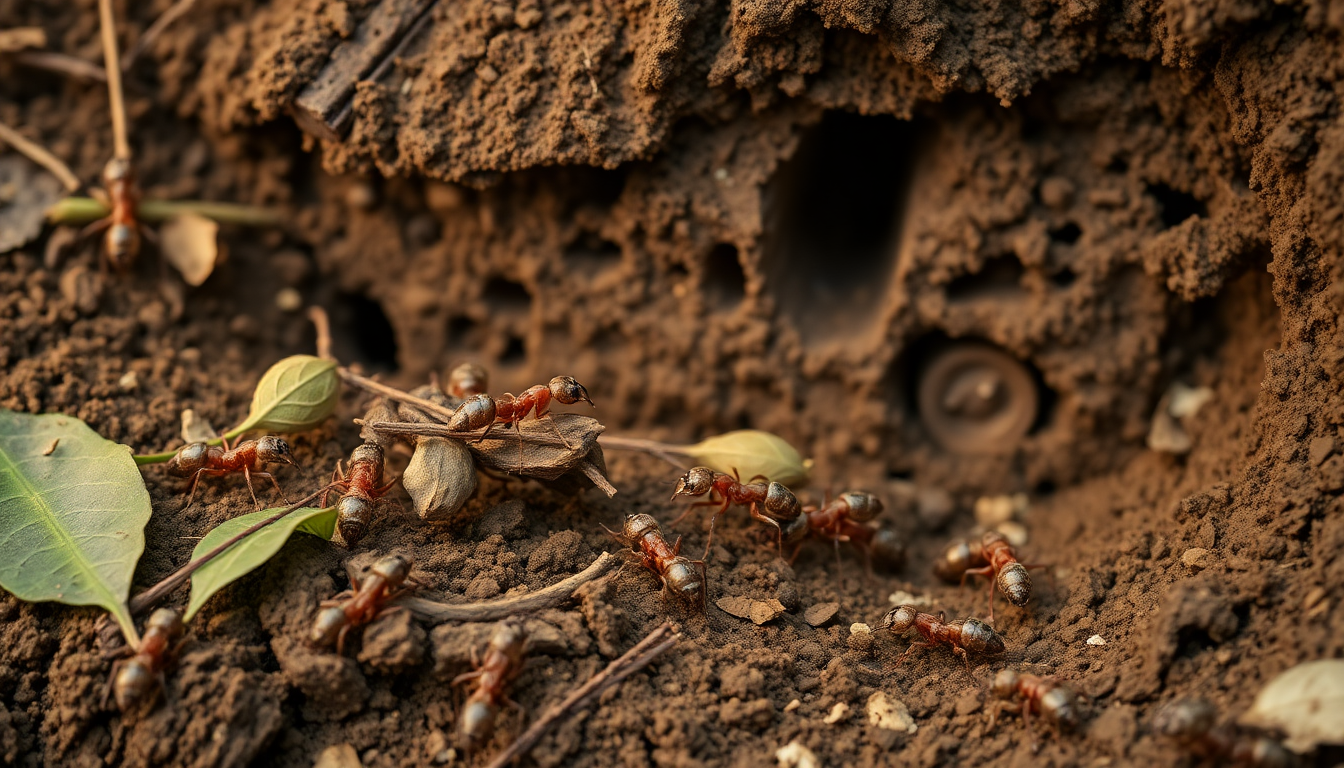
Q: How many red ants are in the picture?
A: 15